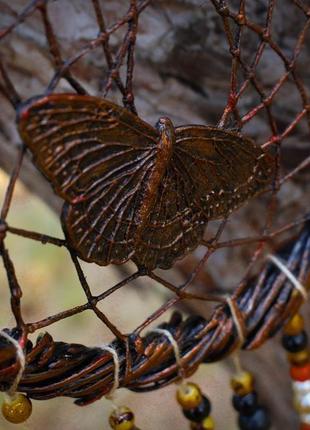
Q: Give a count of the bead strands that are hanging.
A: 5